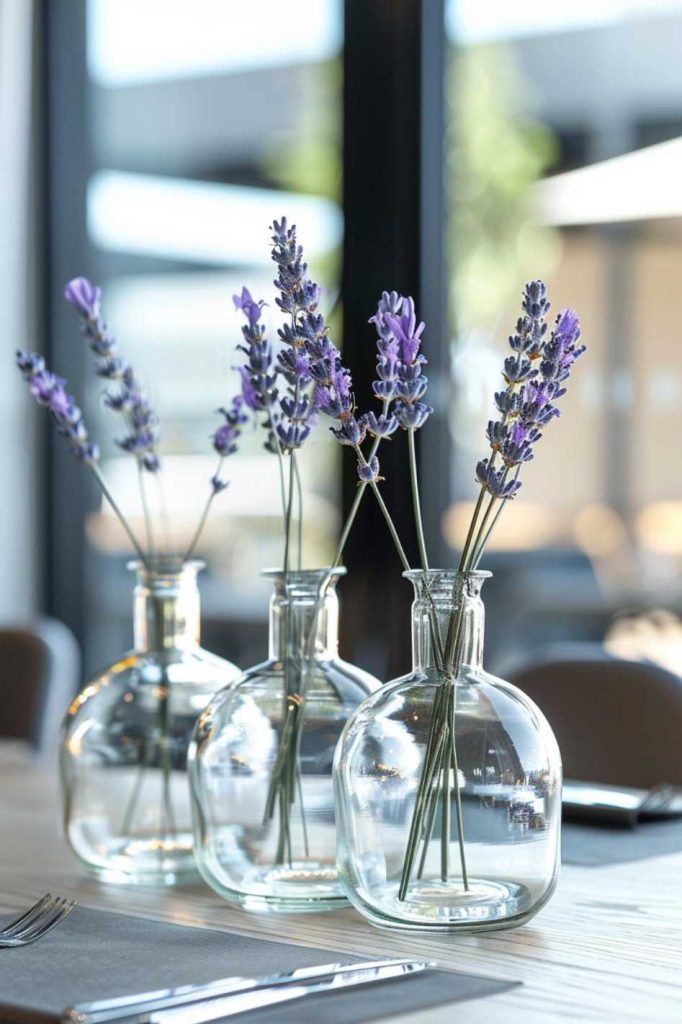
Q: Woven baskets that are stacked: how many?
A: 0